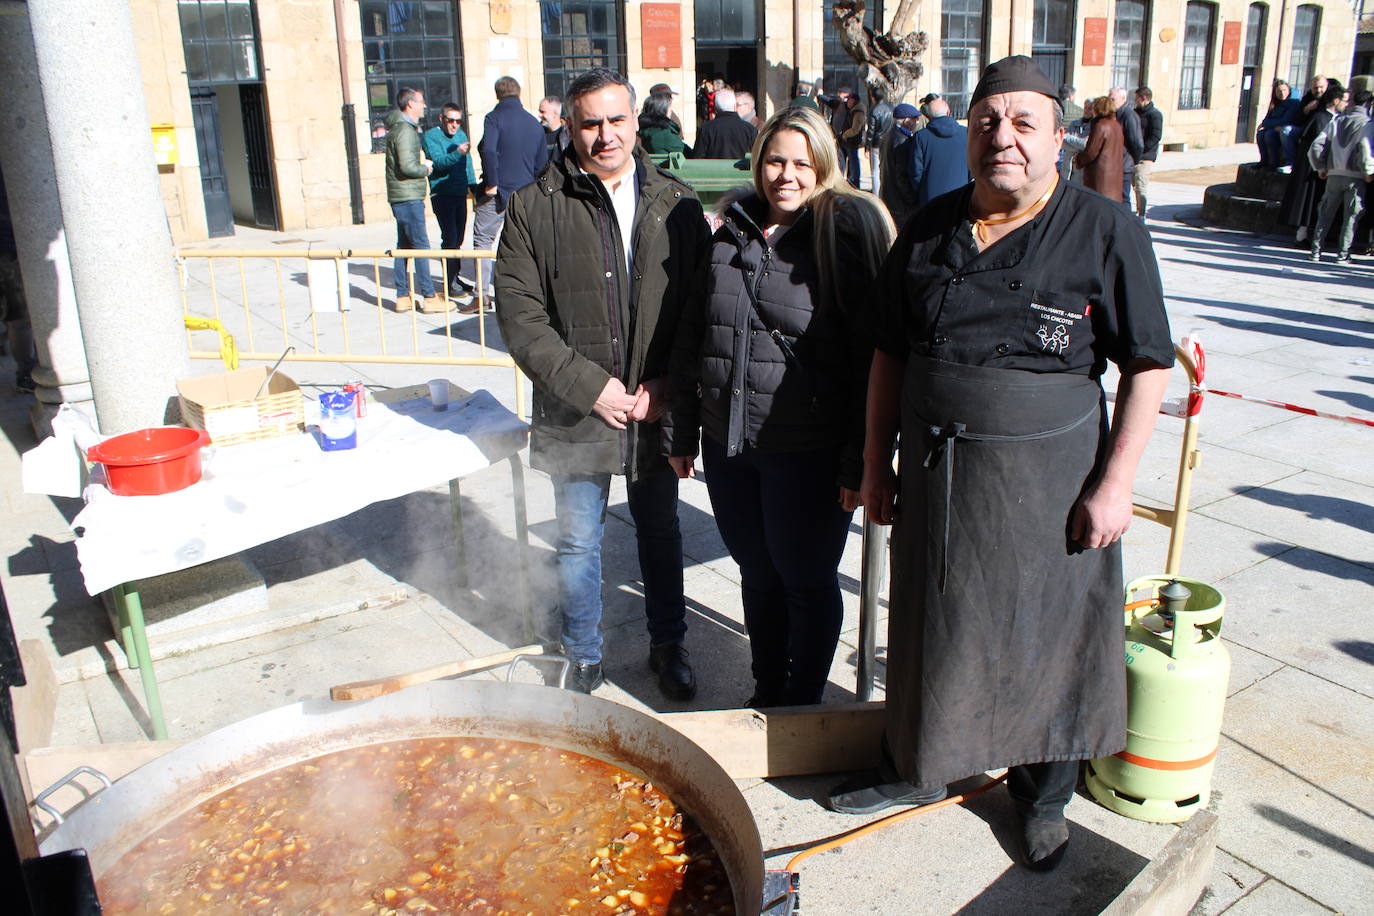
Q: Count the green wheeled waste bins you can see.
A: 1